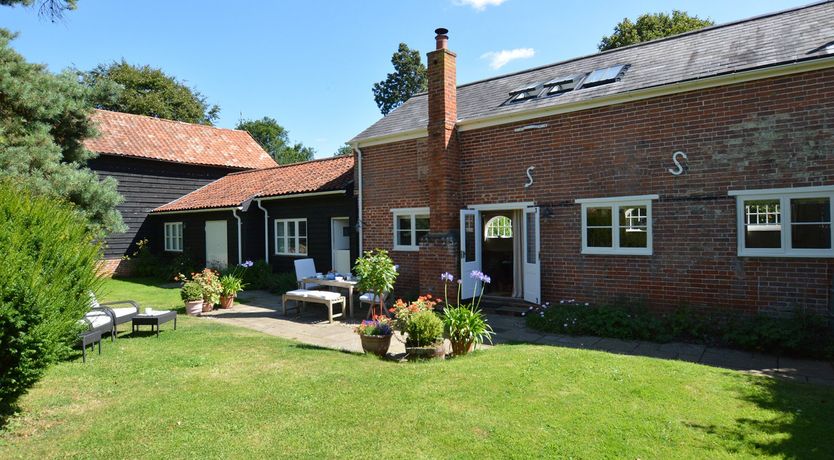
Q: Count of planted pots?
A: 6